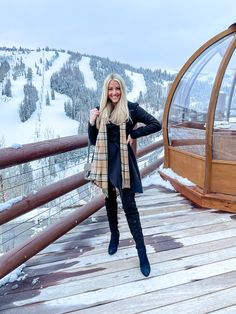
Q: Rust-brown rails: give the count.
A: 3